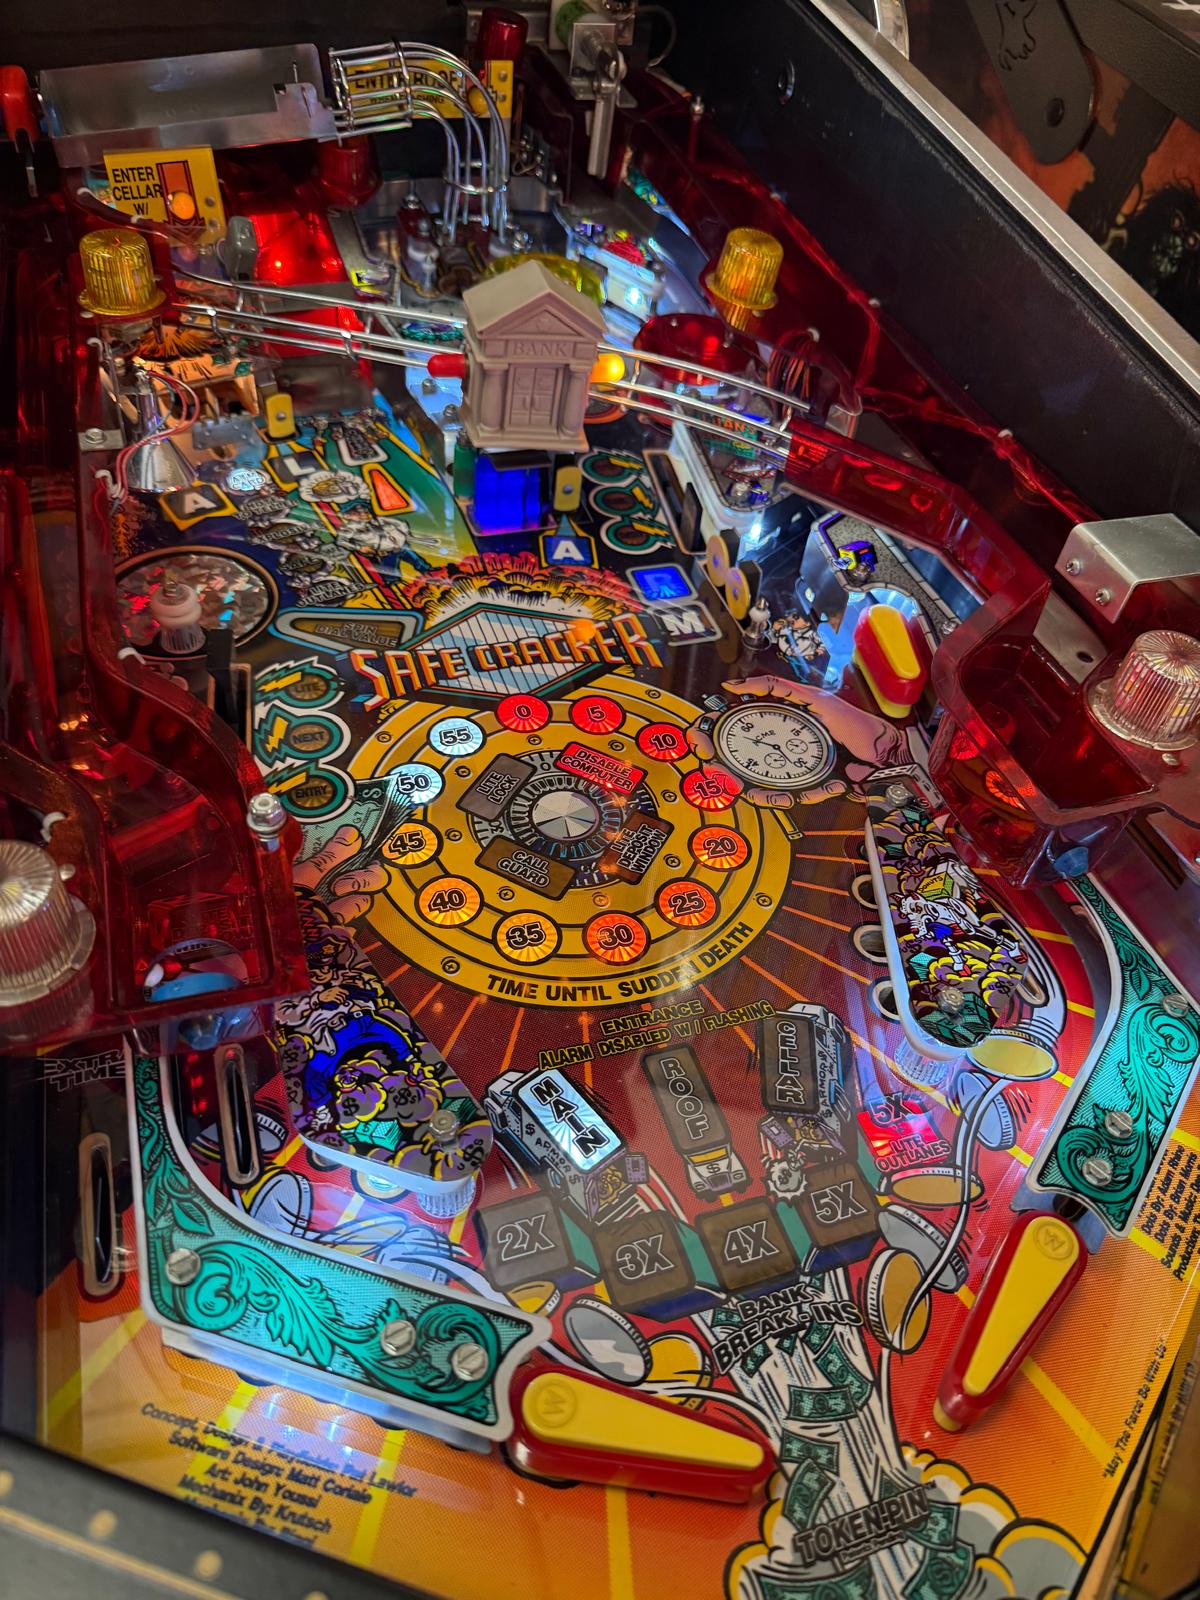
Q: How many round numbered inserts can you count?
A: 12